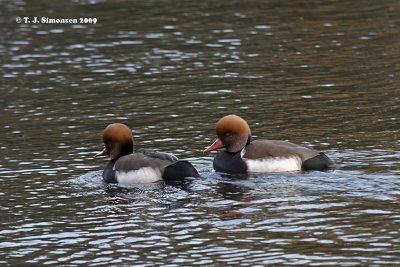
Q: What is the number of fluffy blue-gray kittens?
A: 0